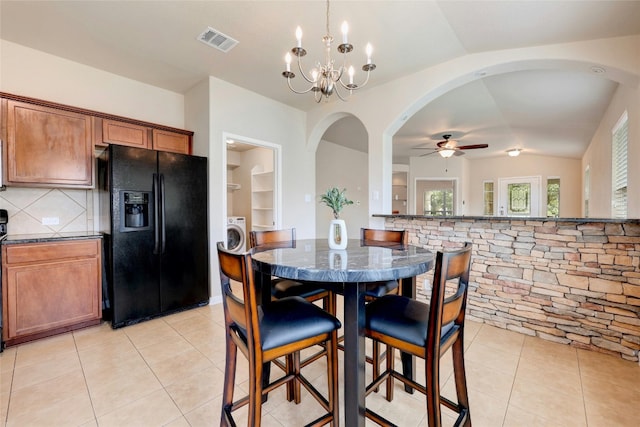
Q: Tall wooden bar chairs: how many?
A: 4